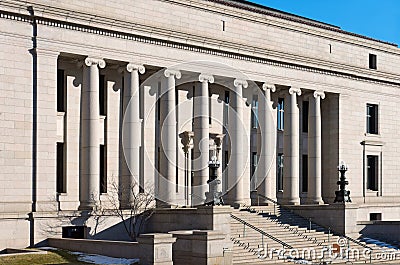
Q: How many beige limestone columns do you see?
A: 8